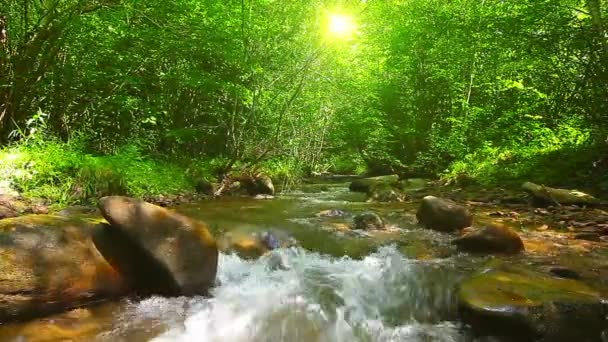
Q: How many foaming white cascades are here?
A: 1